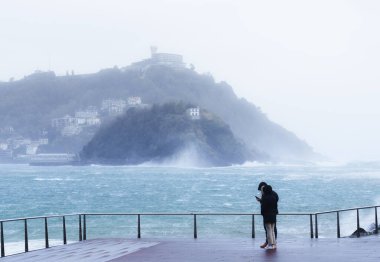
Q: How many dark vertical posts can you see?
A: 14